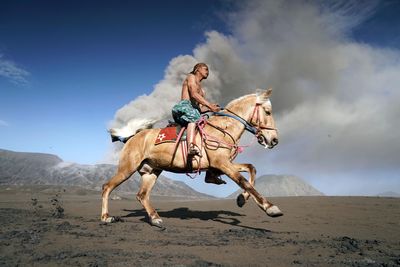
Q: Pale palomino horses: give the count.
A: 1